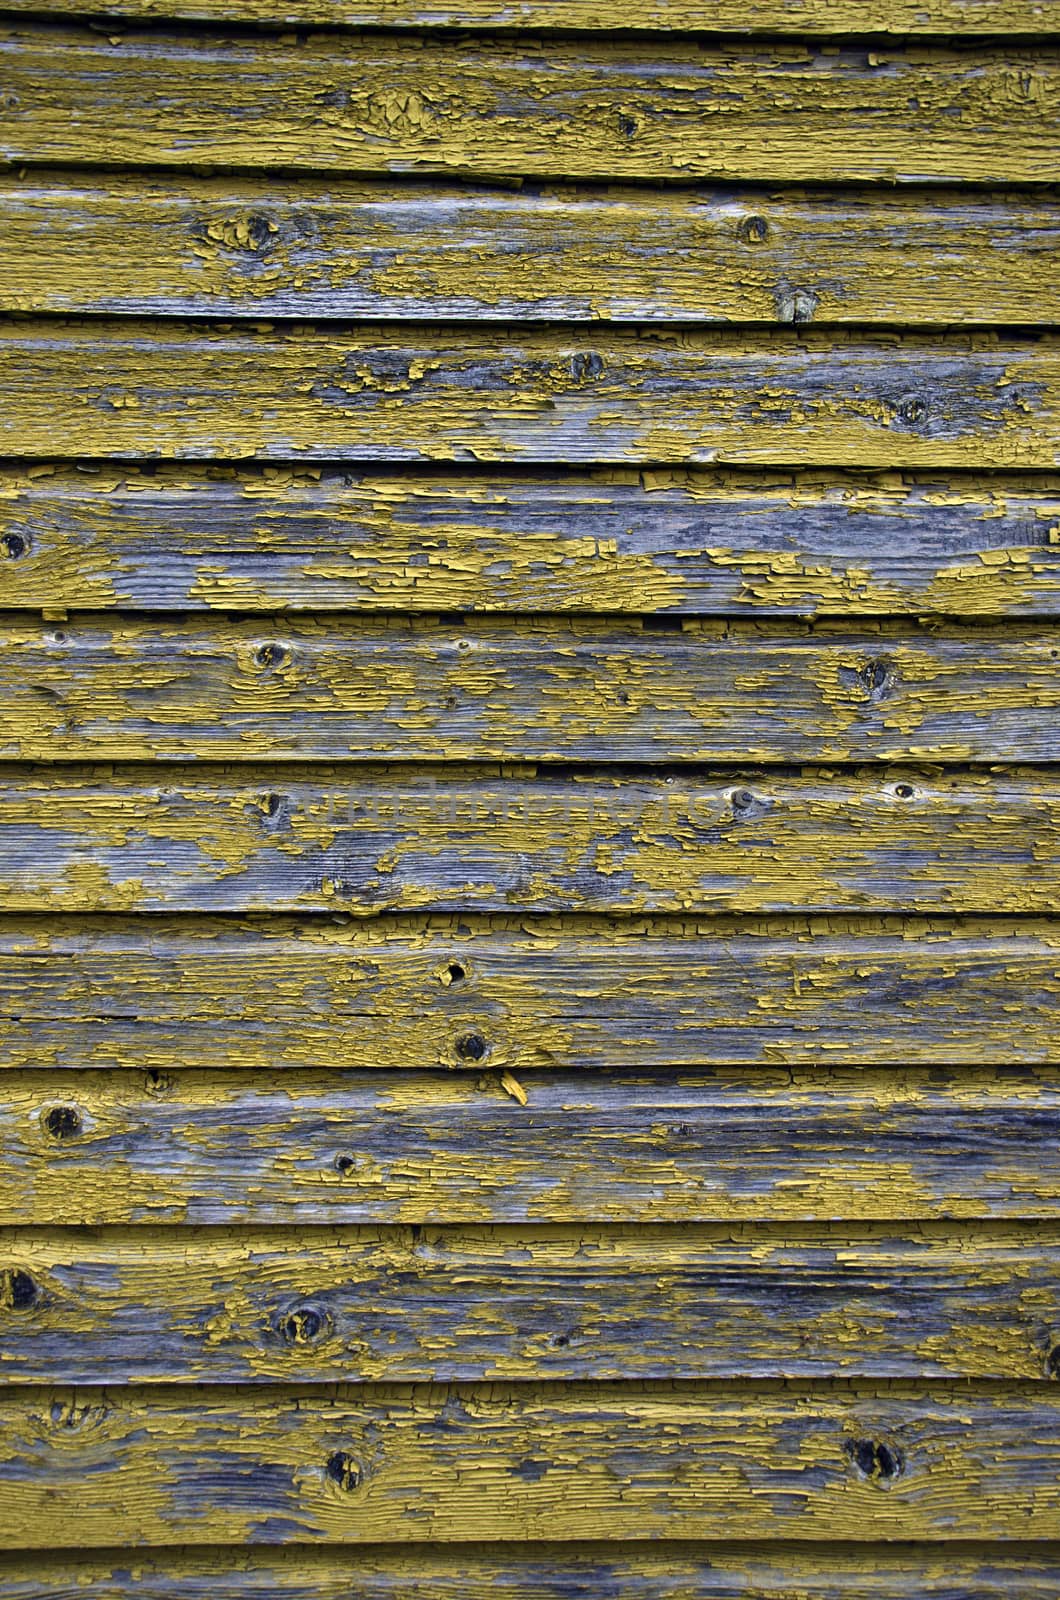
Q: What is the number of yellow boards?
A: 12